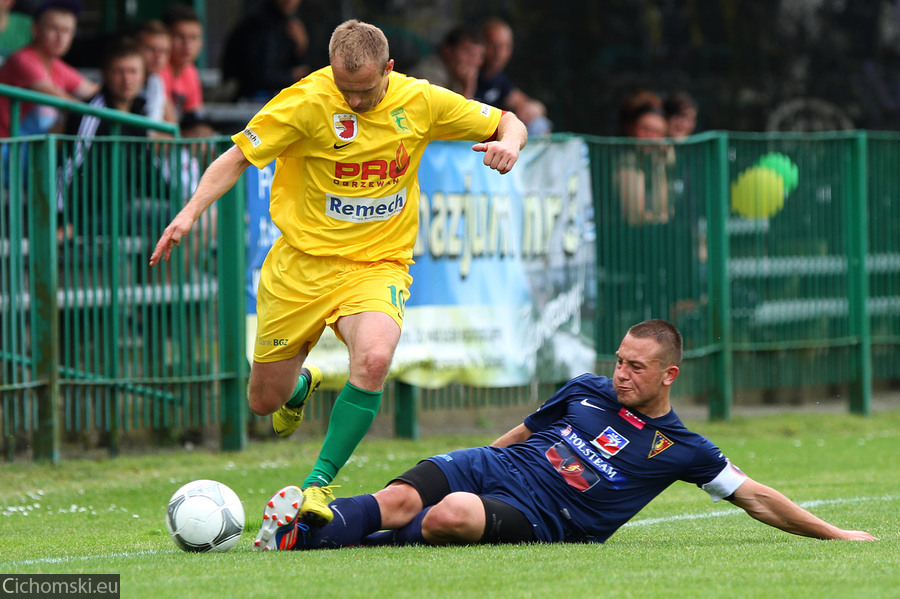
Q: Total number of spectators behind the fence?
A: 10